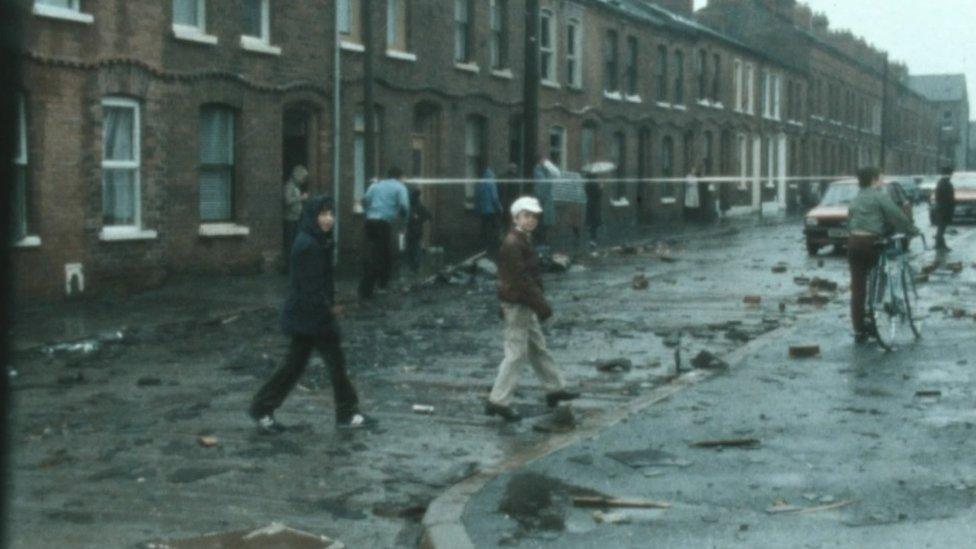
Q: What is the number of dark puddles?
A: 1